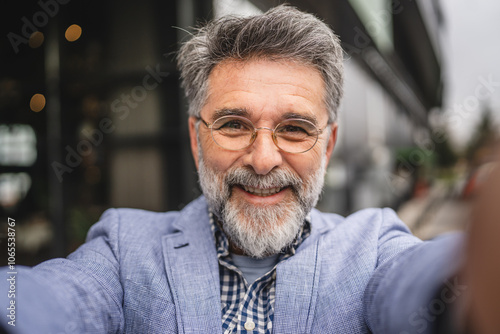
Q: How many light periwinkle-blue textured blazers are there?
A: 1